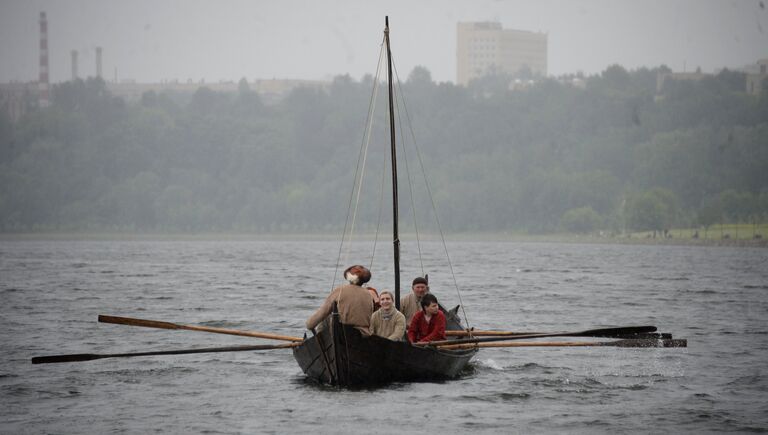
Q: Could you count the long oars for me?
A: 5